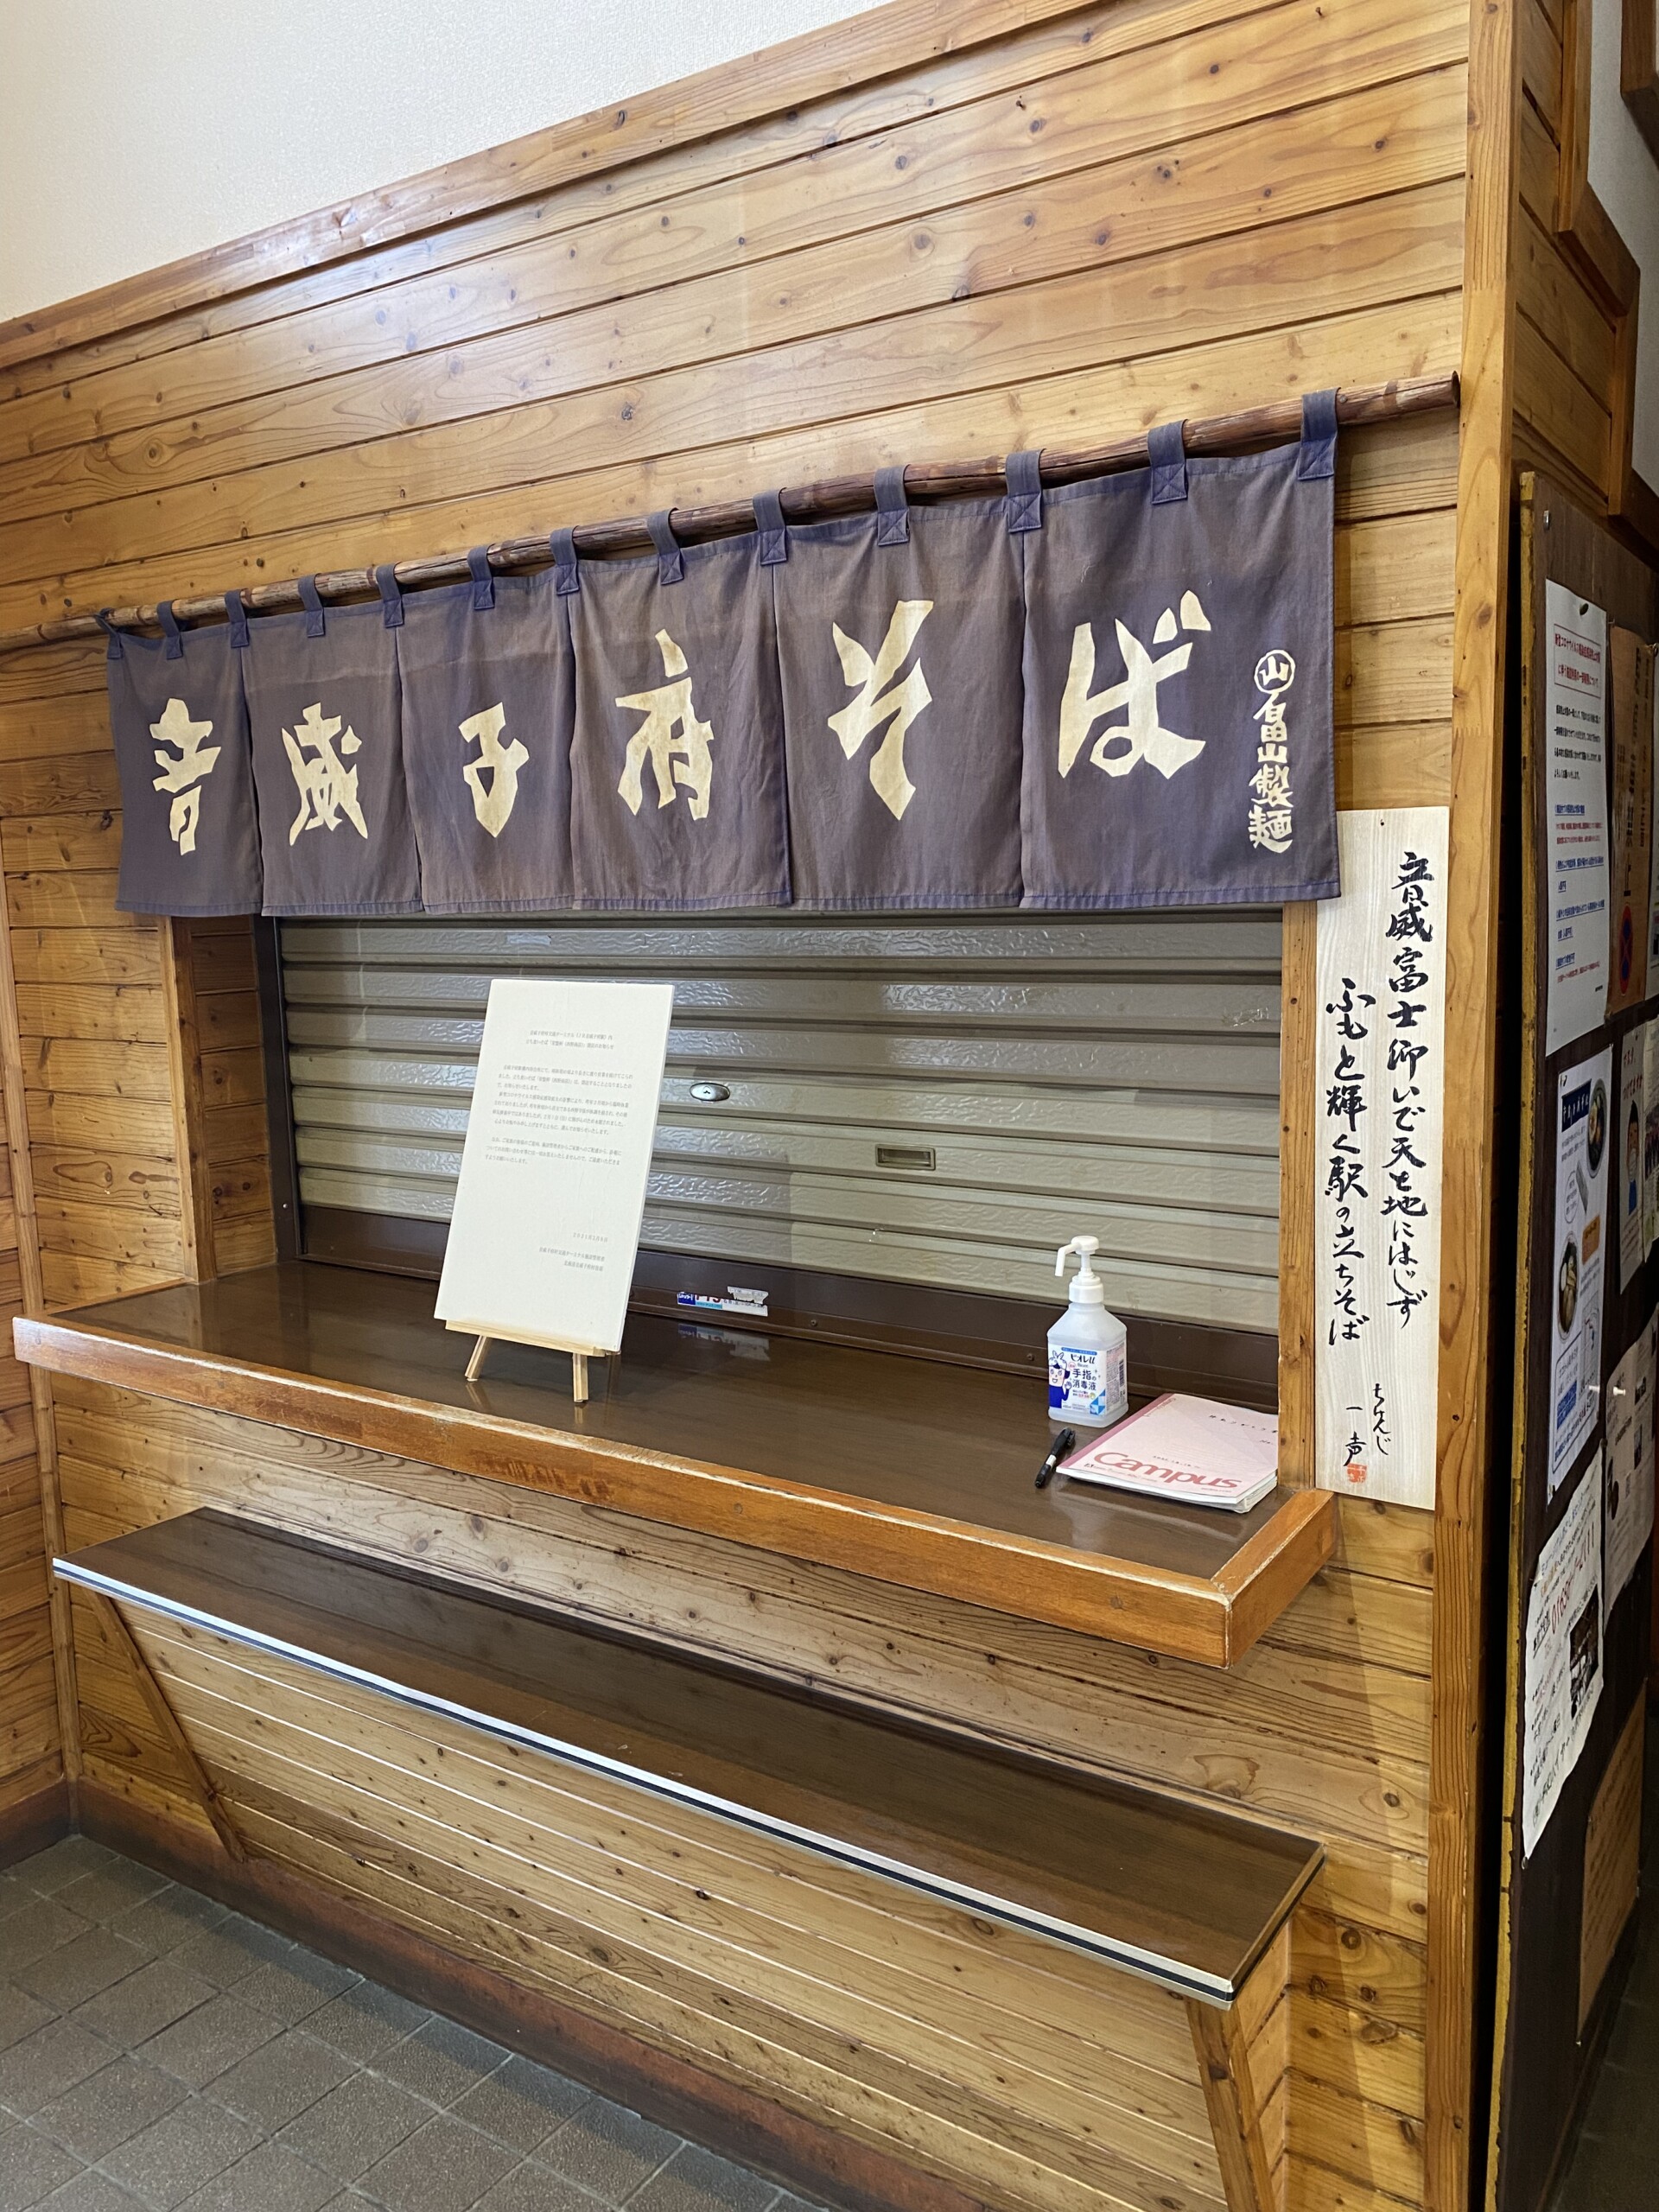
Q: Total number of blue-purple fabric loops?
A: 13